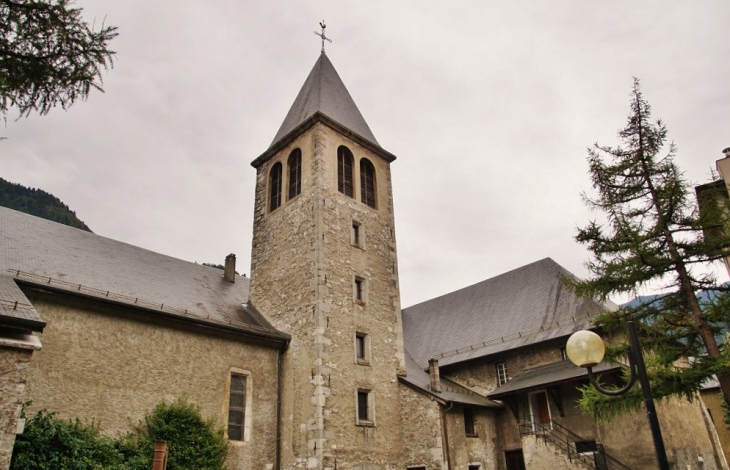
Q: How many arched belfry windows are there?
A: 4